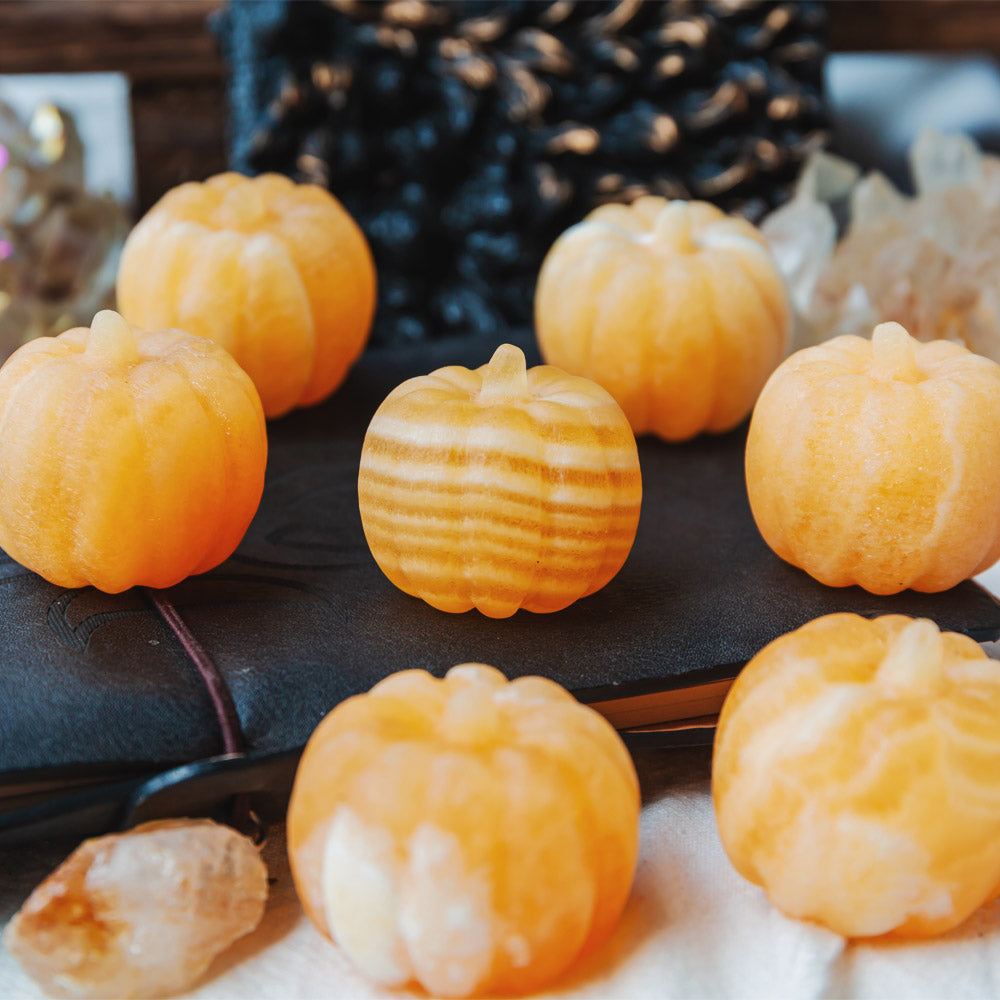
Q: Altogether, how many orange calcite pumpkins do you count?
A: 7